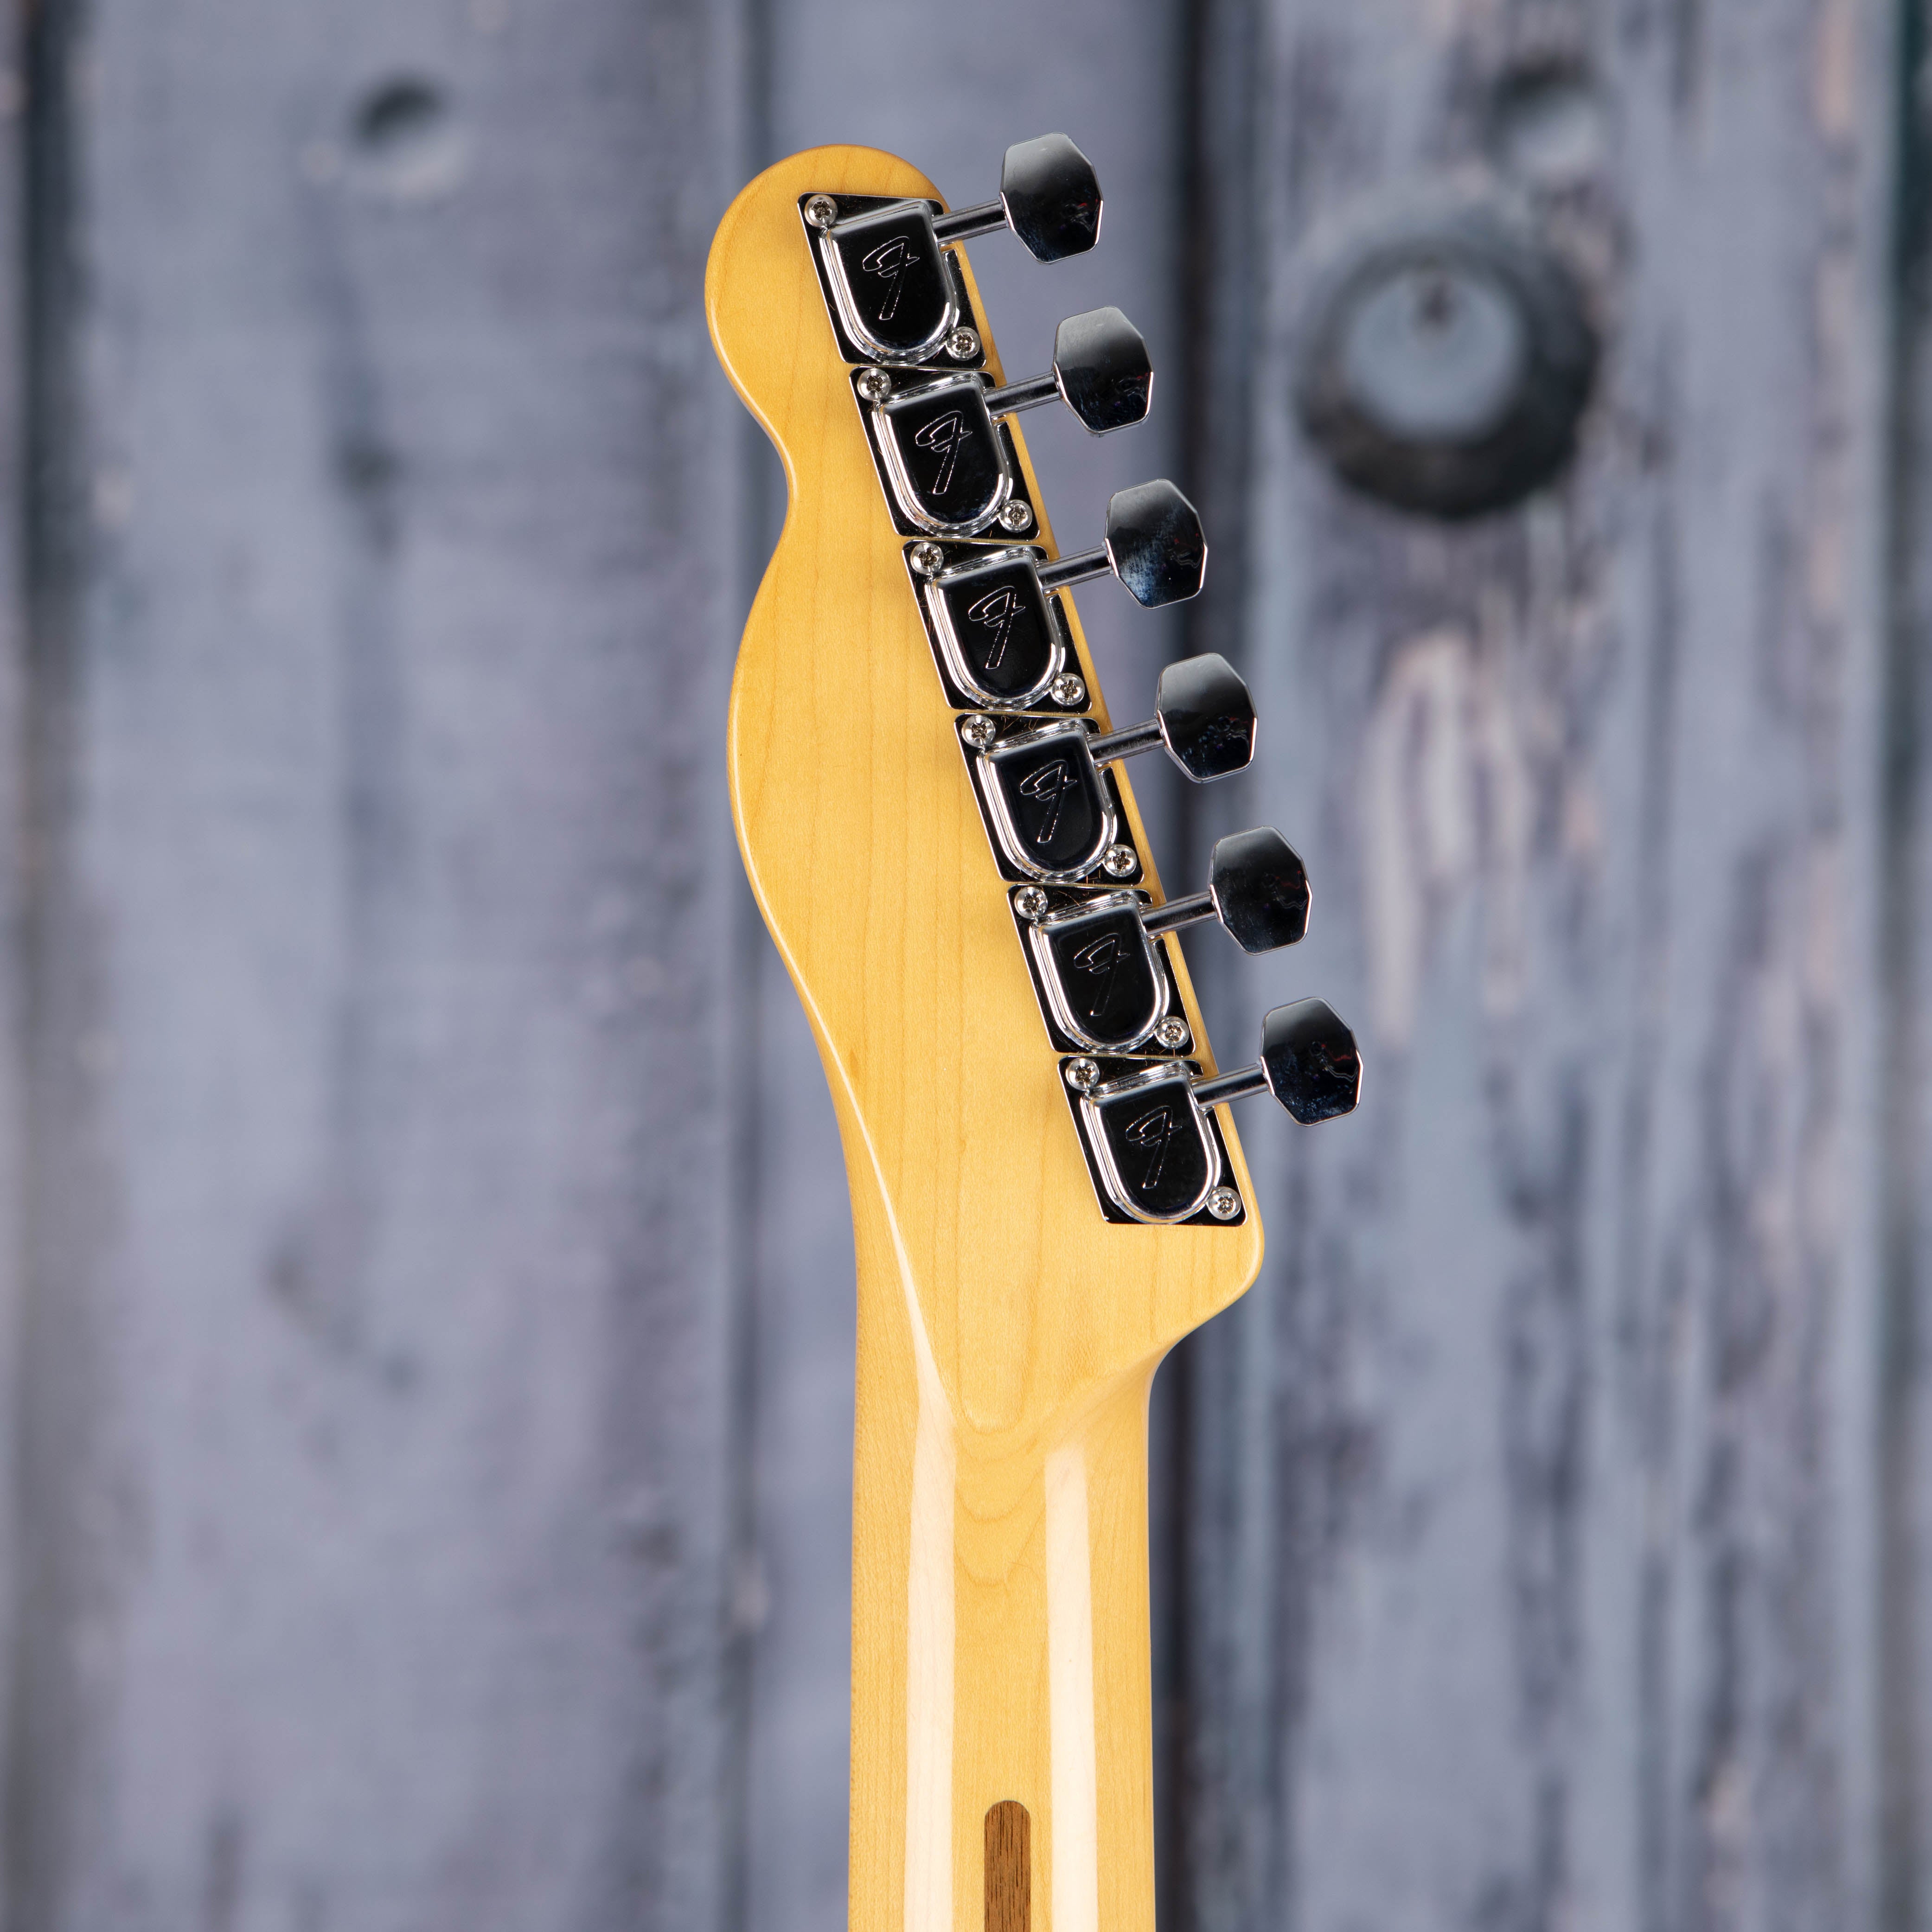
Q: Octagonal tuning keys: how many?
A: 6